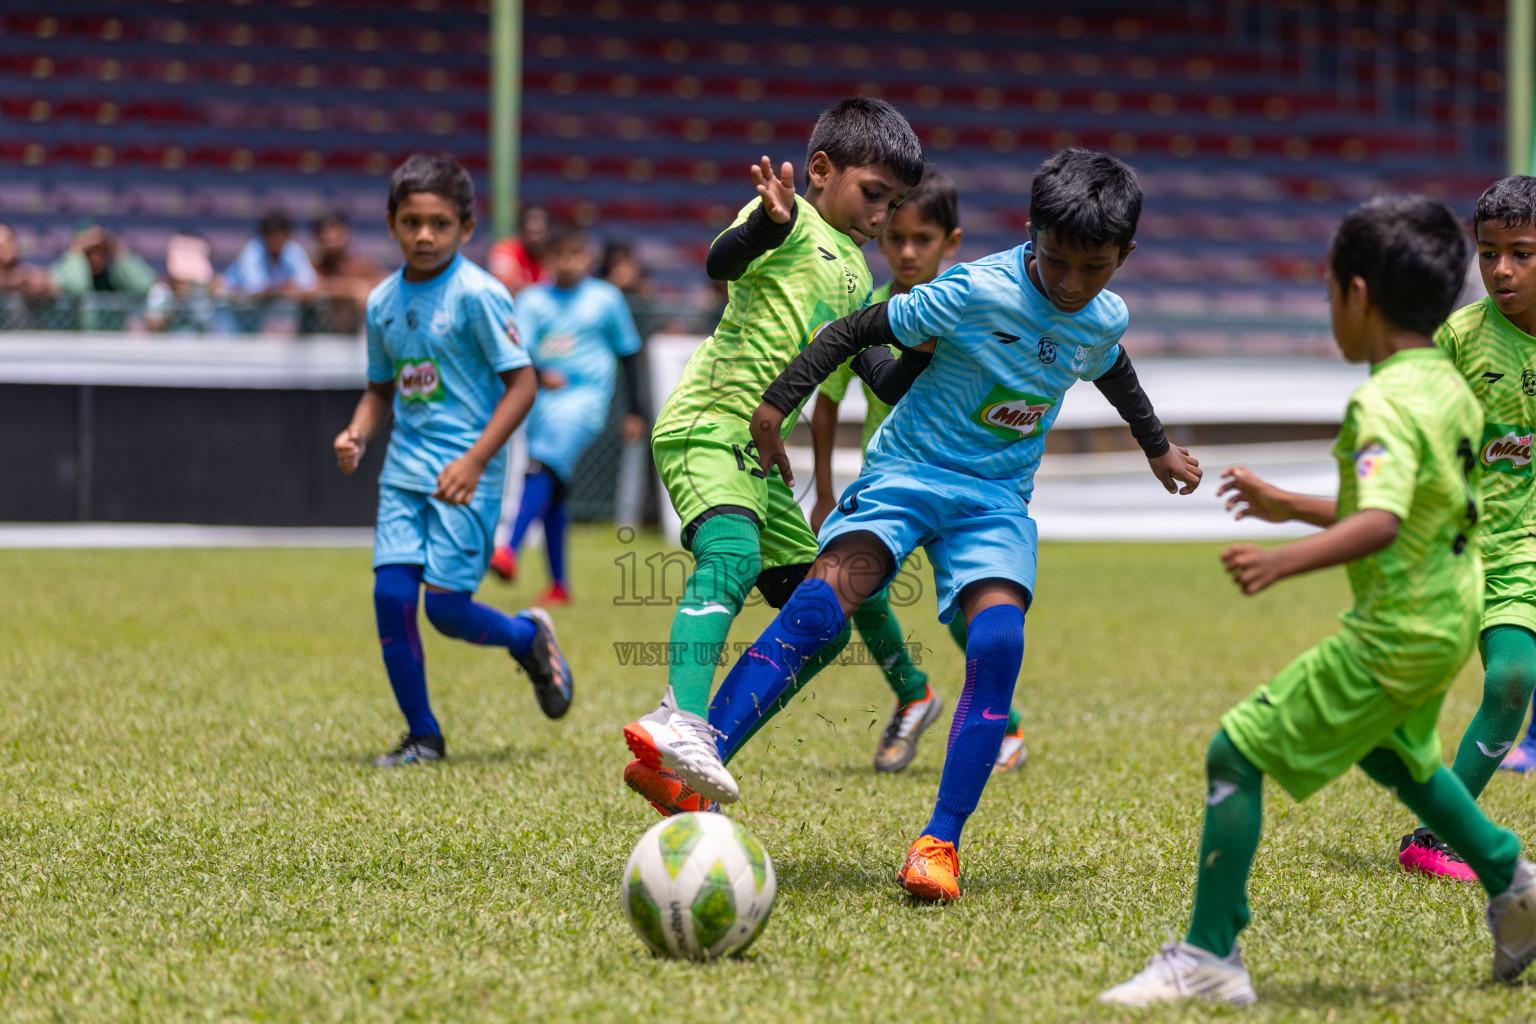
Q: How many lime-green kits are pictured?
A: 4